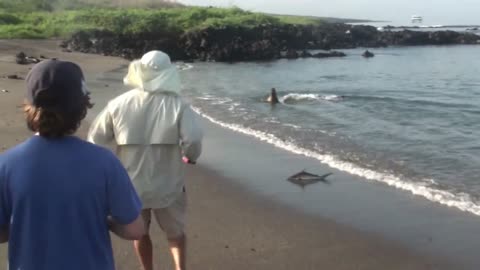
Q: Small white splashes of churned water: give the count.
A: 1